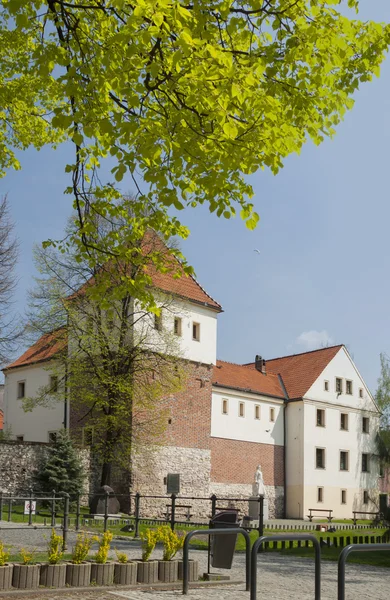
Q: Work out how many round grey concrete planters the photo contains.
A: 9